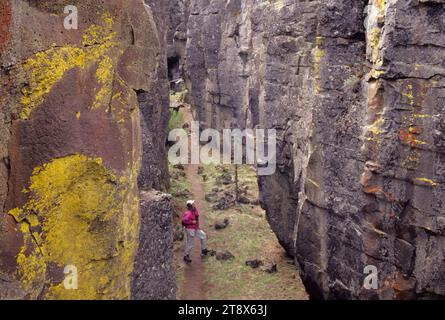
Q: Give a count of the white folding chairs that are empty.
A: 0